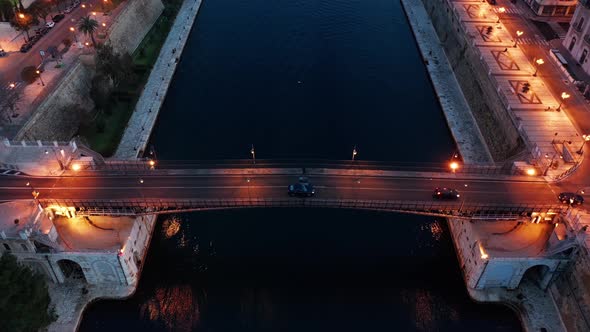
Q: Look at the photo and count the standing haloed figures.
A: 0